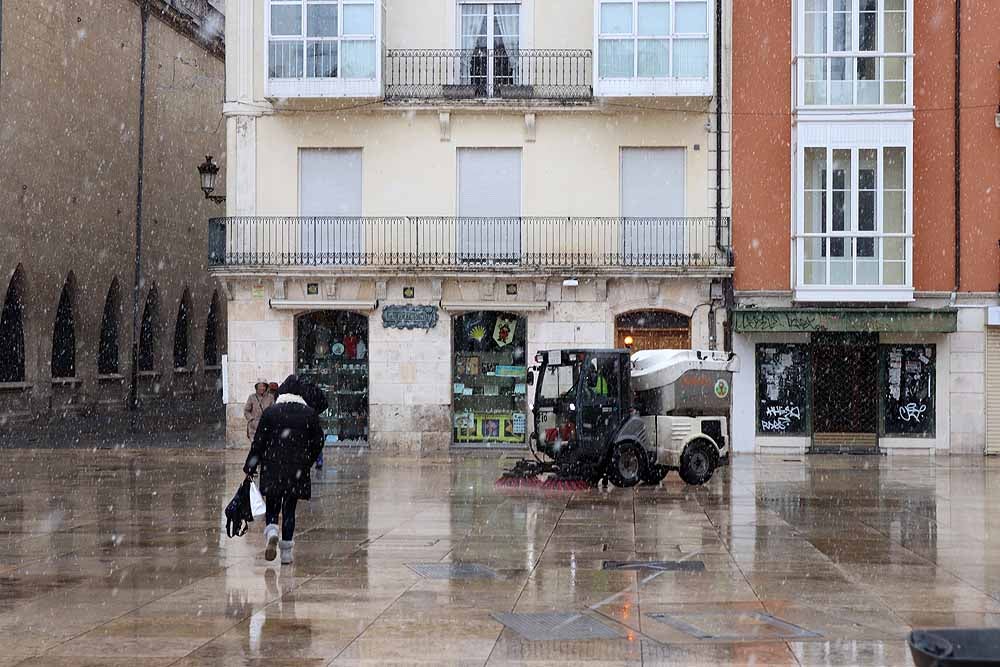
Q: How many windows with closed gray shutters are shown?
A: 3